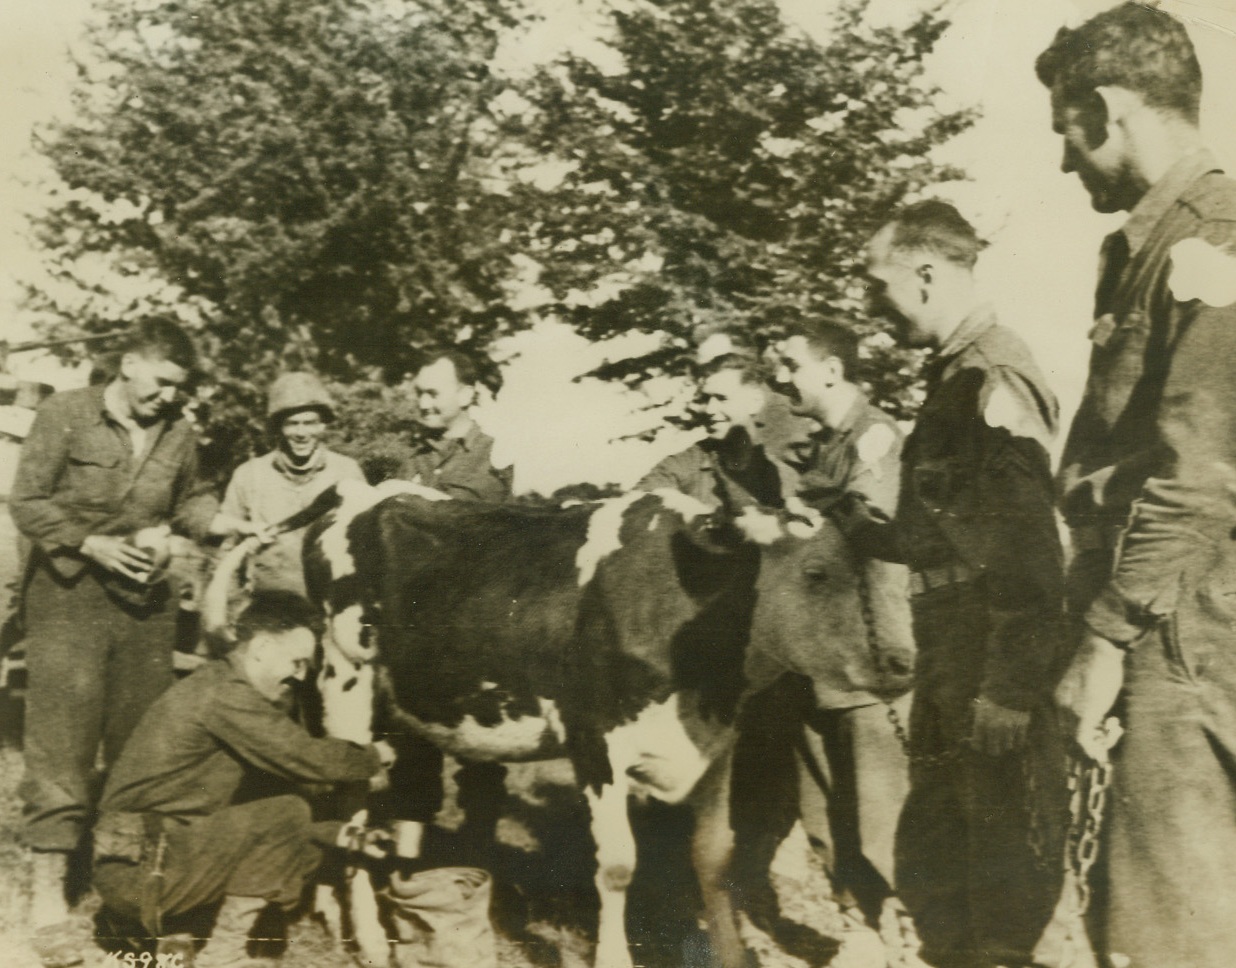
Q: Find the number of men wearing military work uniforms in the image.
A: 8